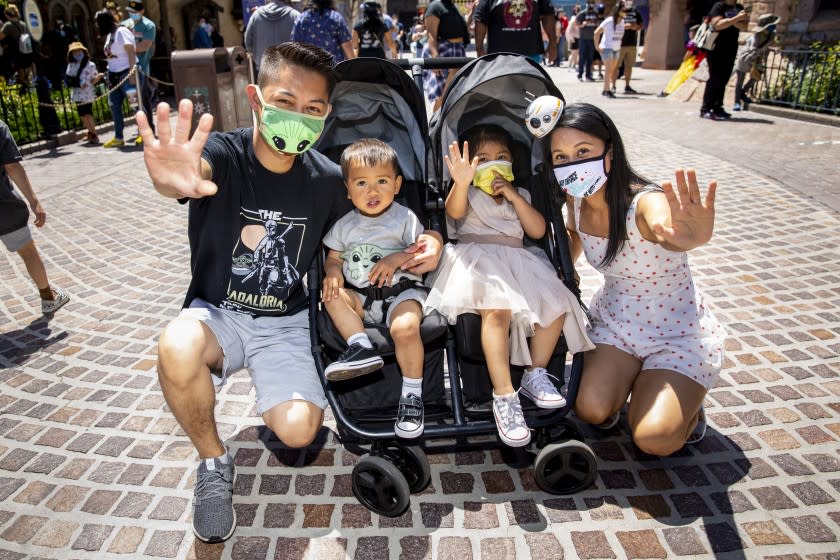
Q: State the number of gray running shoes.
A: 1